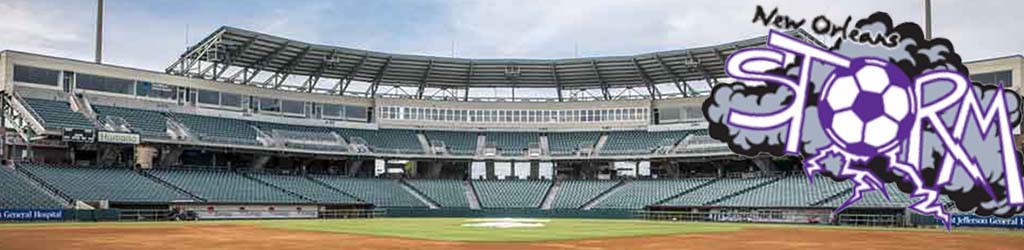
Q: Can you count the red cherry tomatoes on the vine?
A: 0